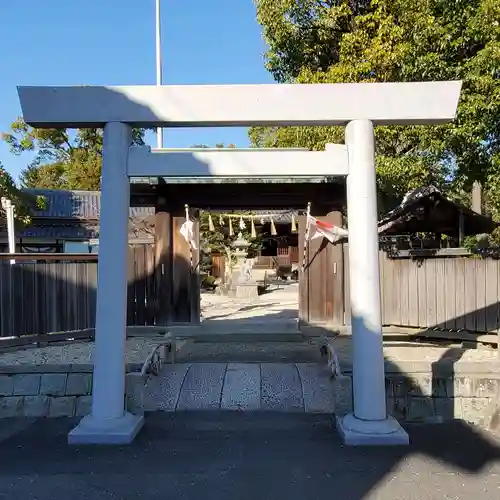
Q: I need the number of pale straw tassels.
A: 5